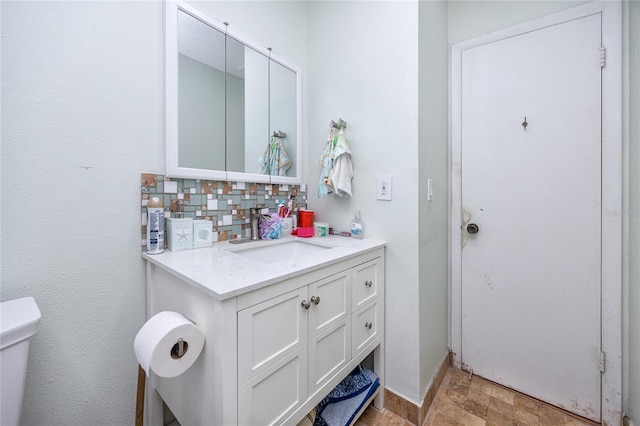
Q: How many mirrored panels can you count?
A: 3